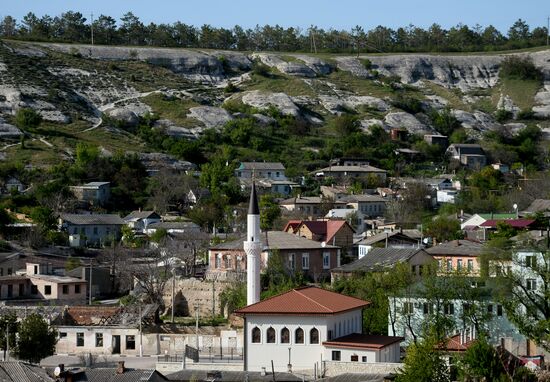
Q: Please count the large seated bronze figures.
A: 0